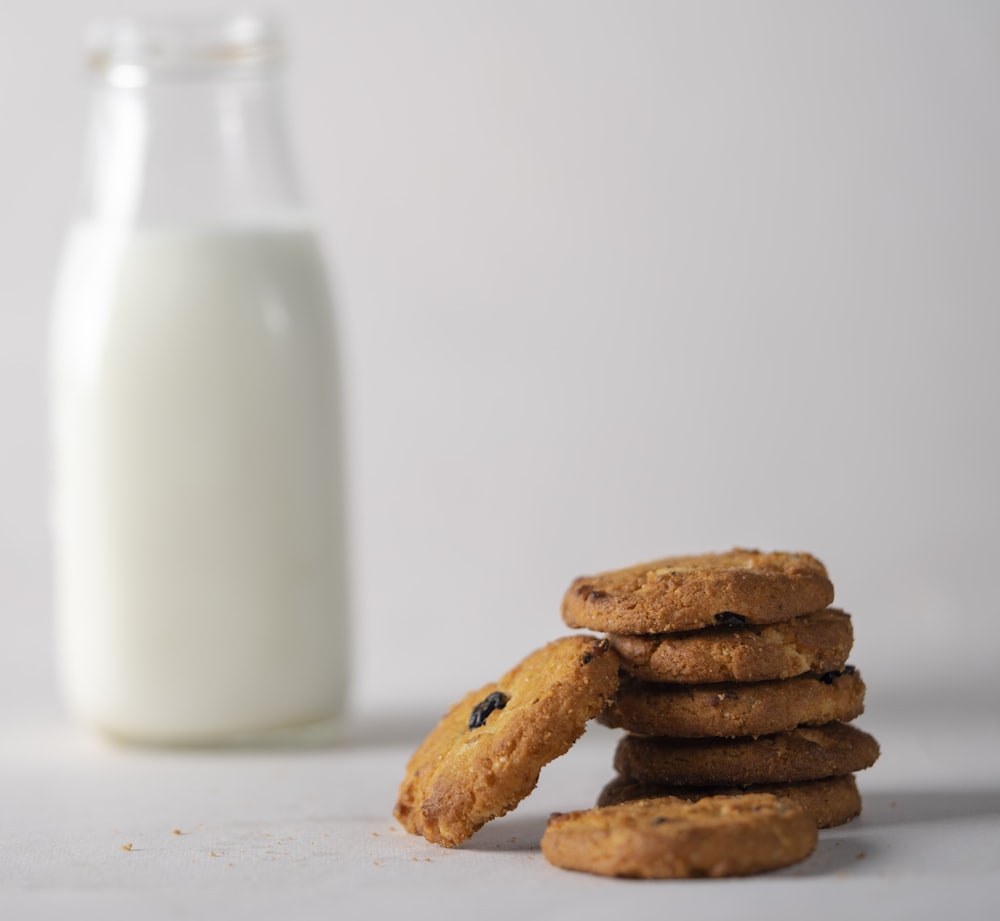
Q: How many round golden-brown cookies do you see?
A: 7